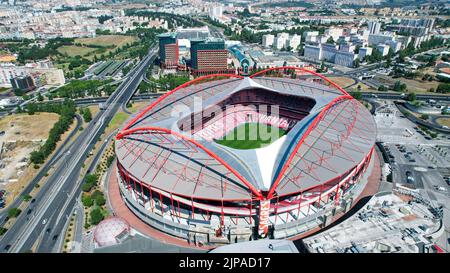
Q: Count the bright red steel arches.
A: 4